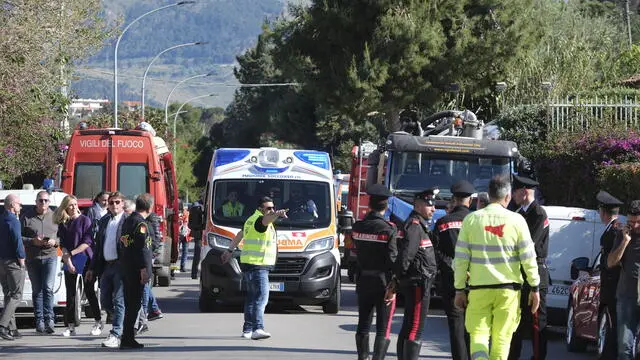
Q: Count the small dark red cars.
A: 1